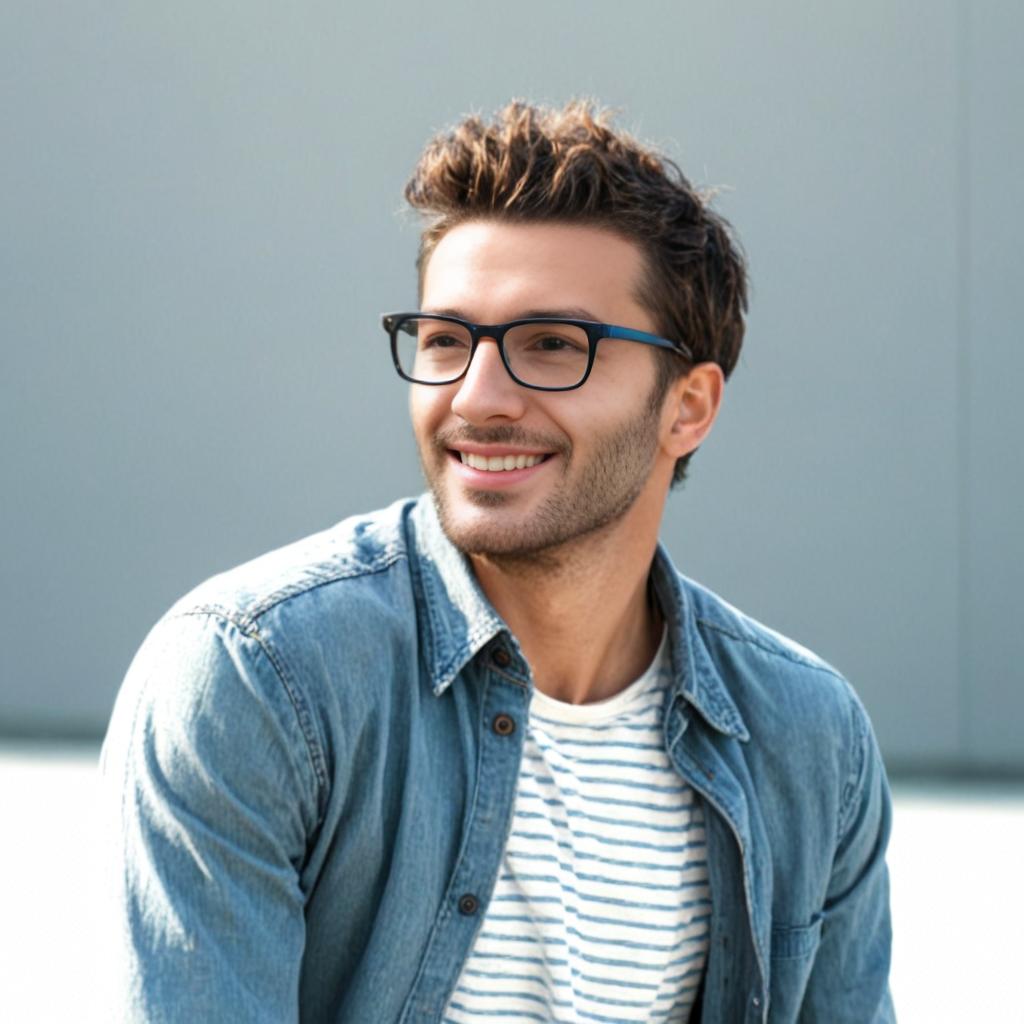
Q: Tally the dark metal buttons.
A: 3